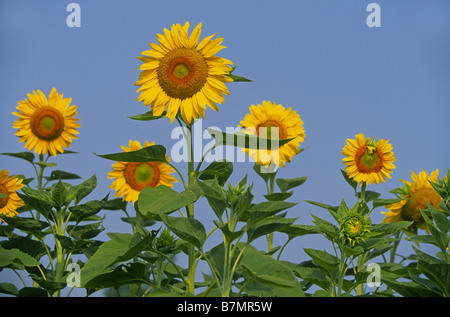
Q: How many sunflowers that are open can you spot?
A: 7